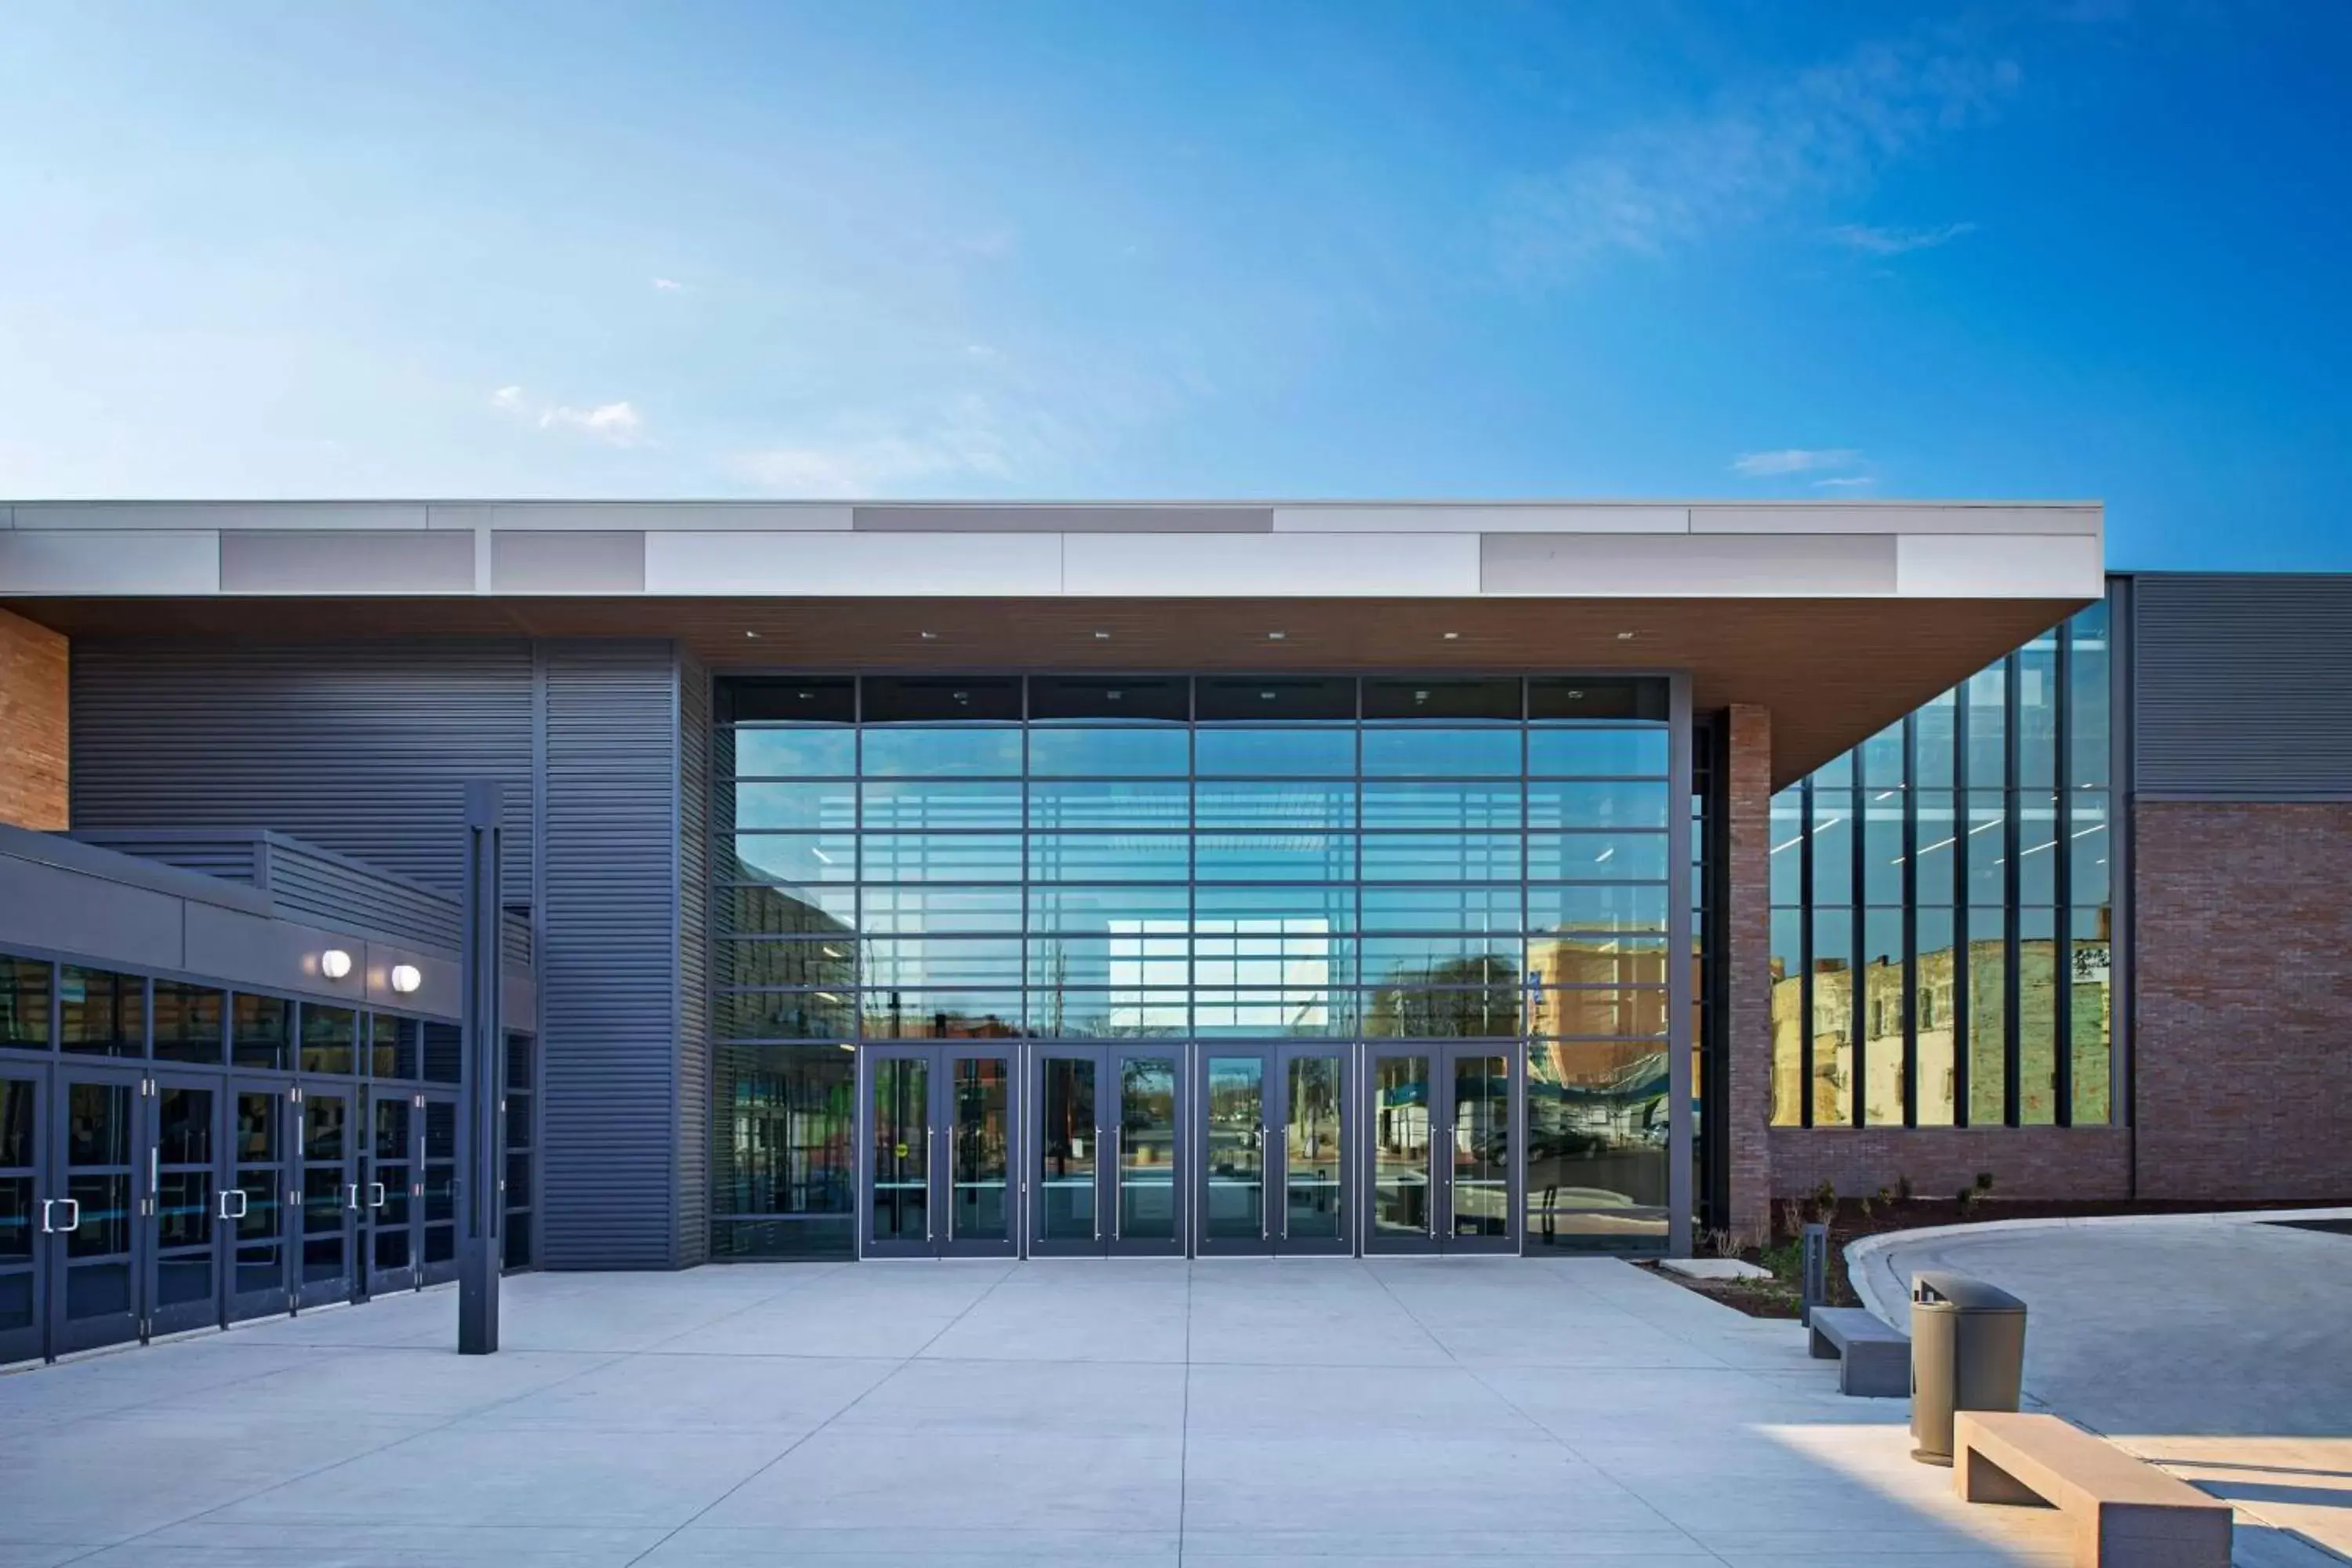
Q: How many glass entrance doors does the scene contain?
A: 15